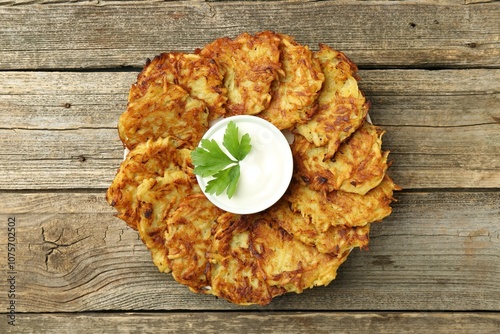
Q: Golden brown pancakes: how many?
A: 13